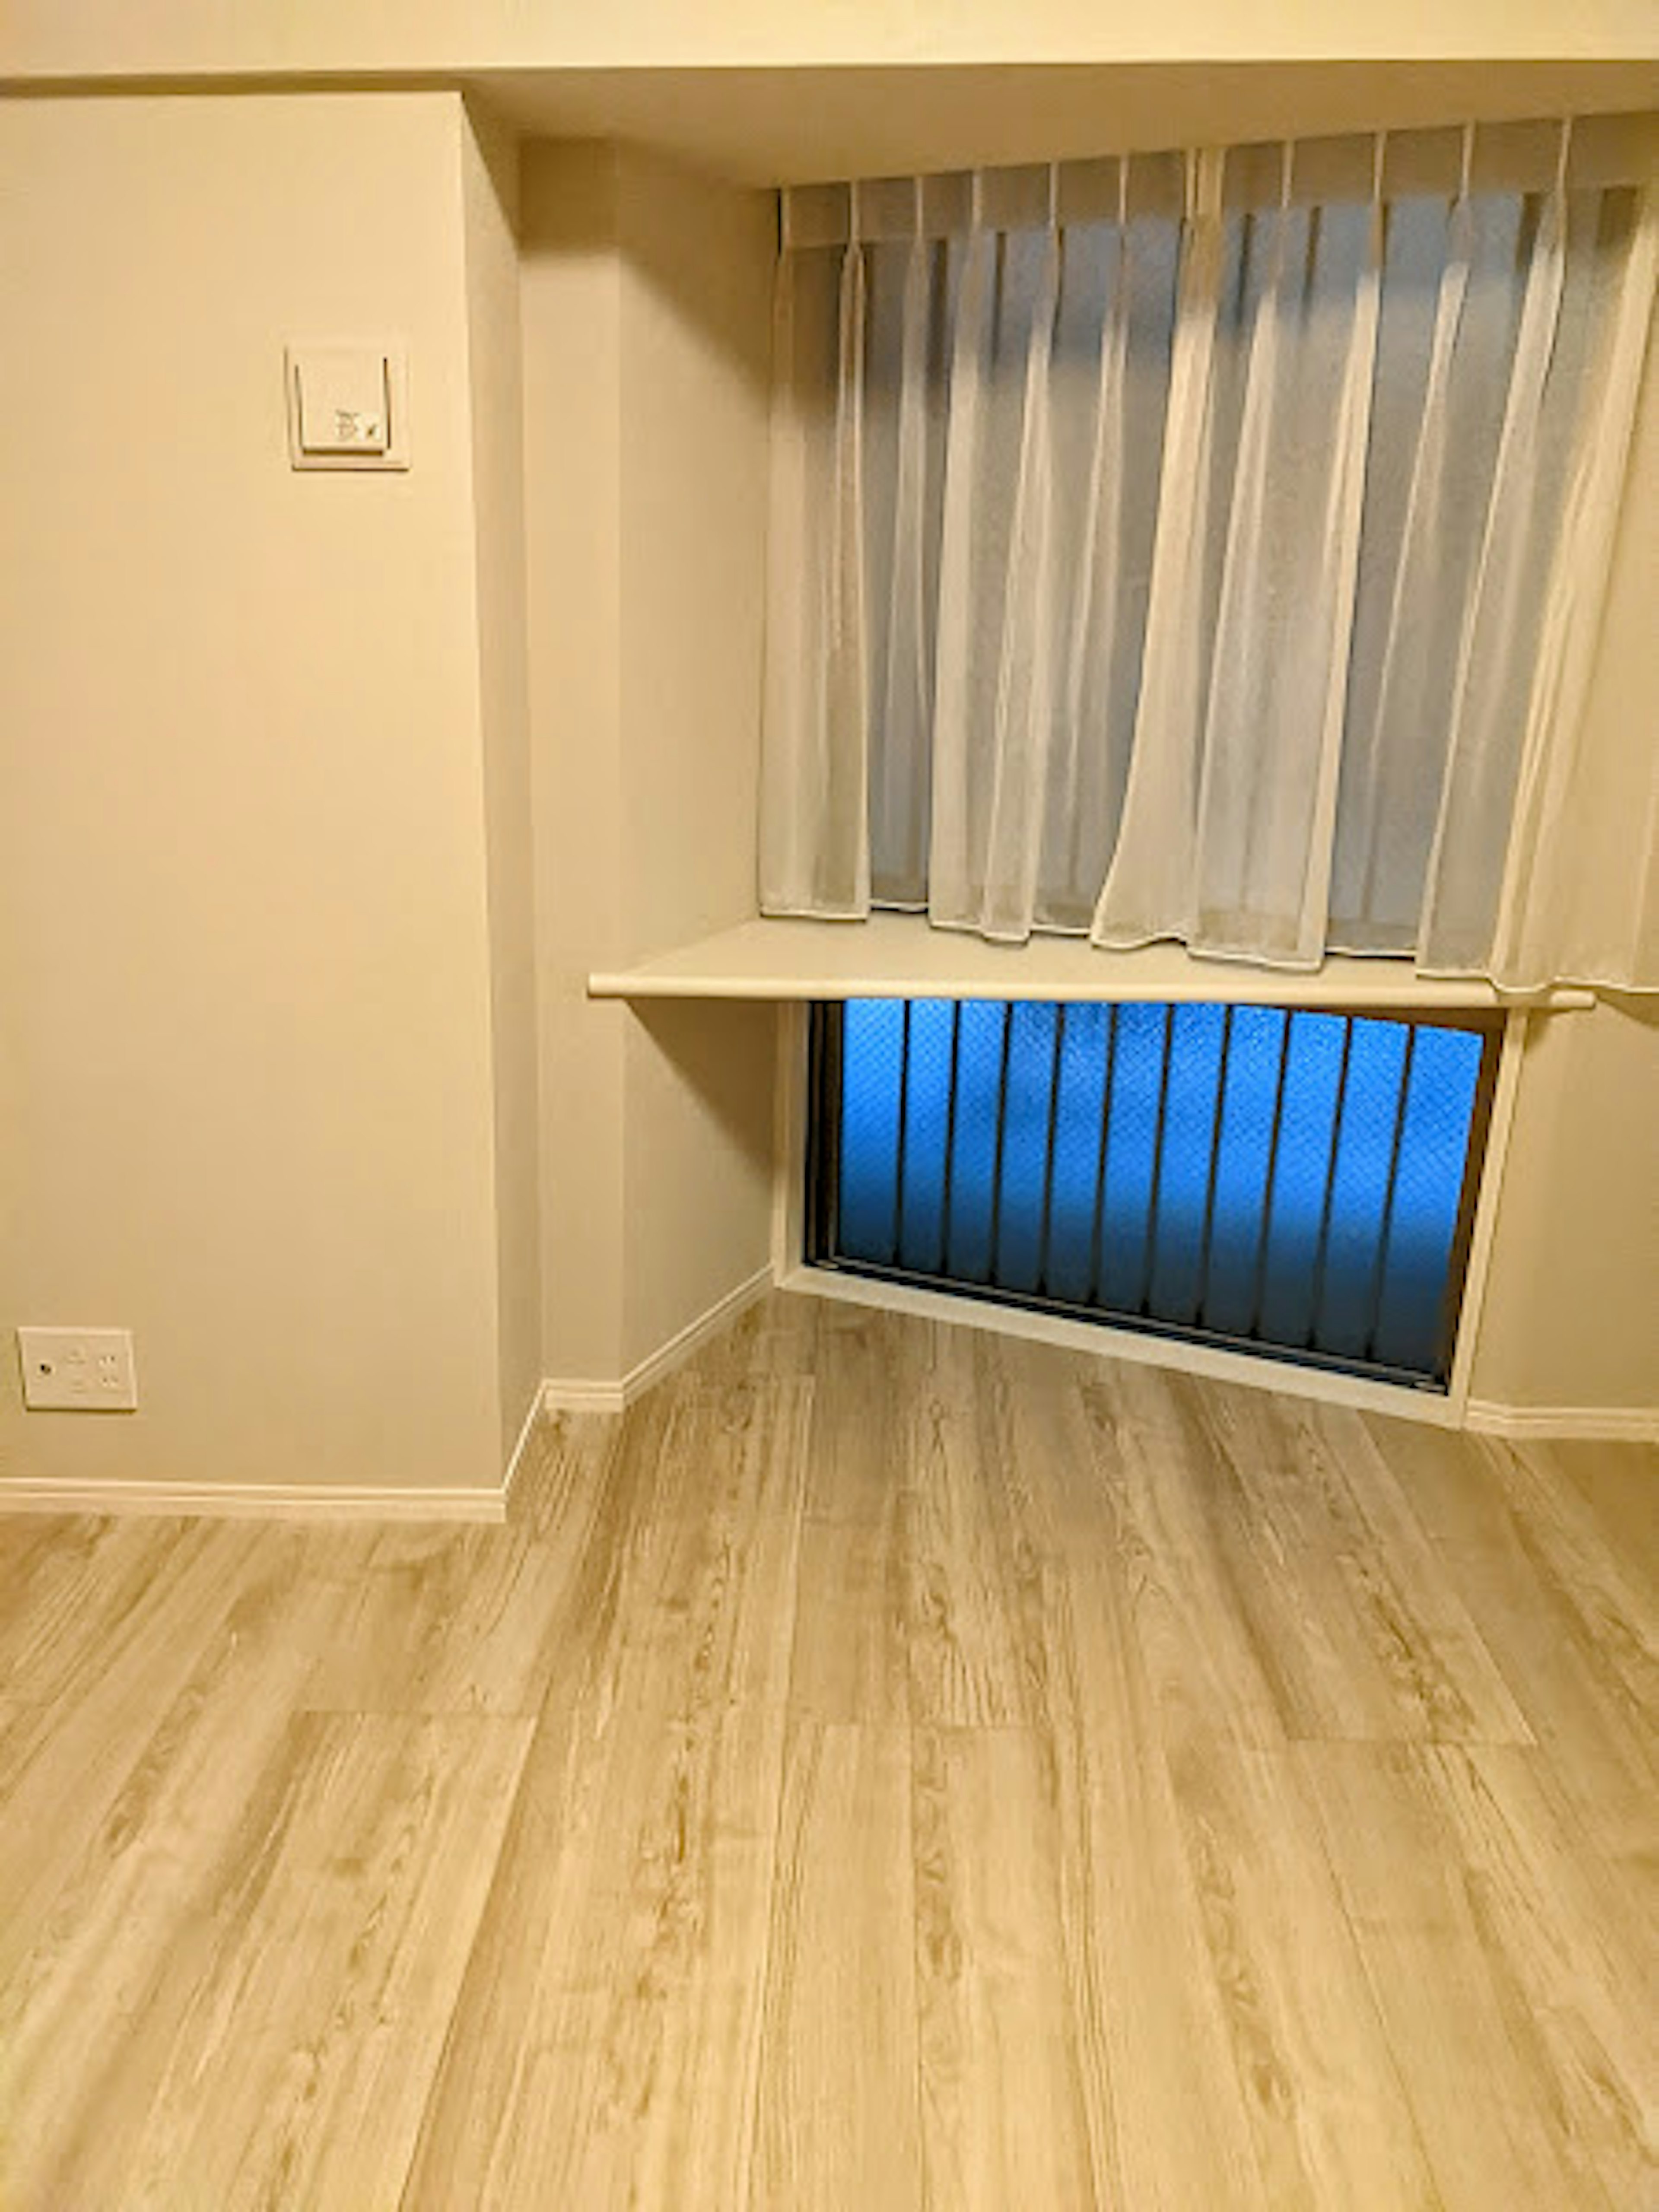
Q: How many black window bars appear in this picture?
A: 10